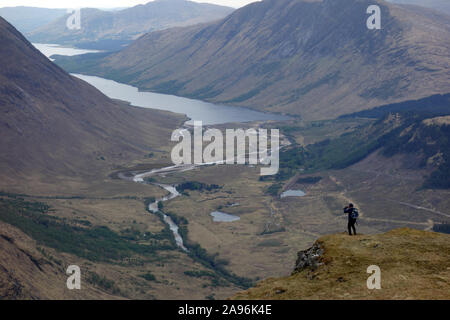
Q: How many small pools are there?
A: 2